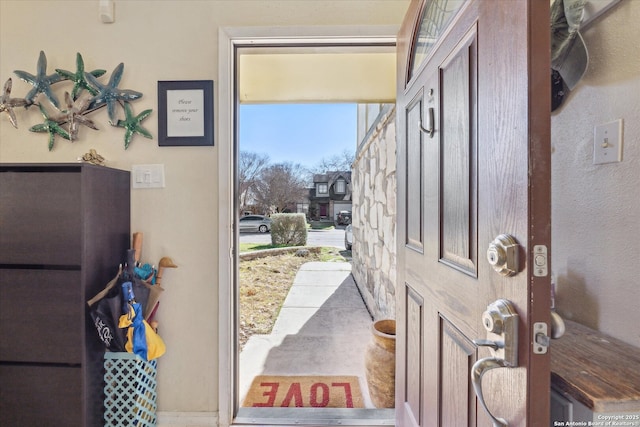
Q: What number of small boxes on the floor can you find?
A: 0